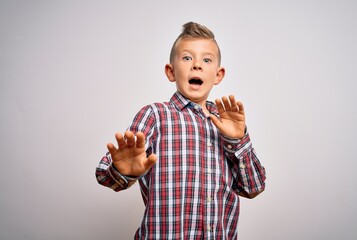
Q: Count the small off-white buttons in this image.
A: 7